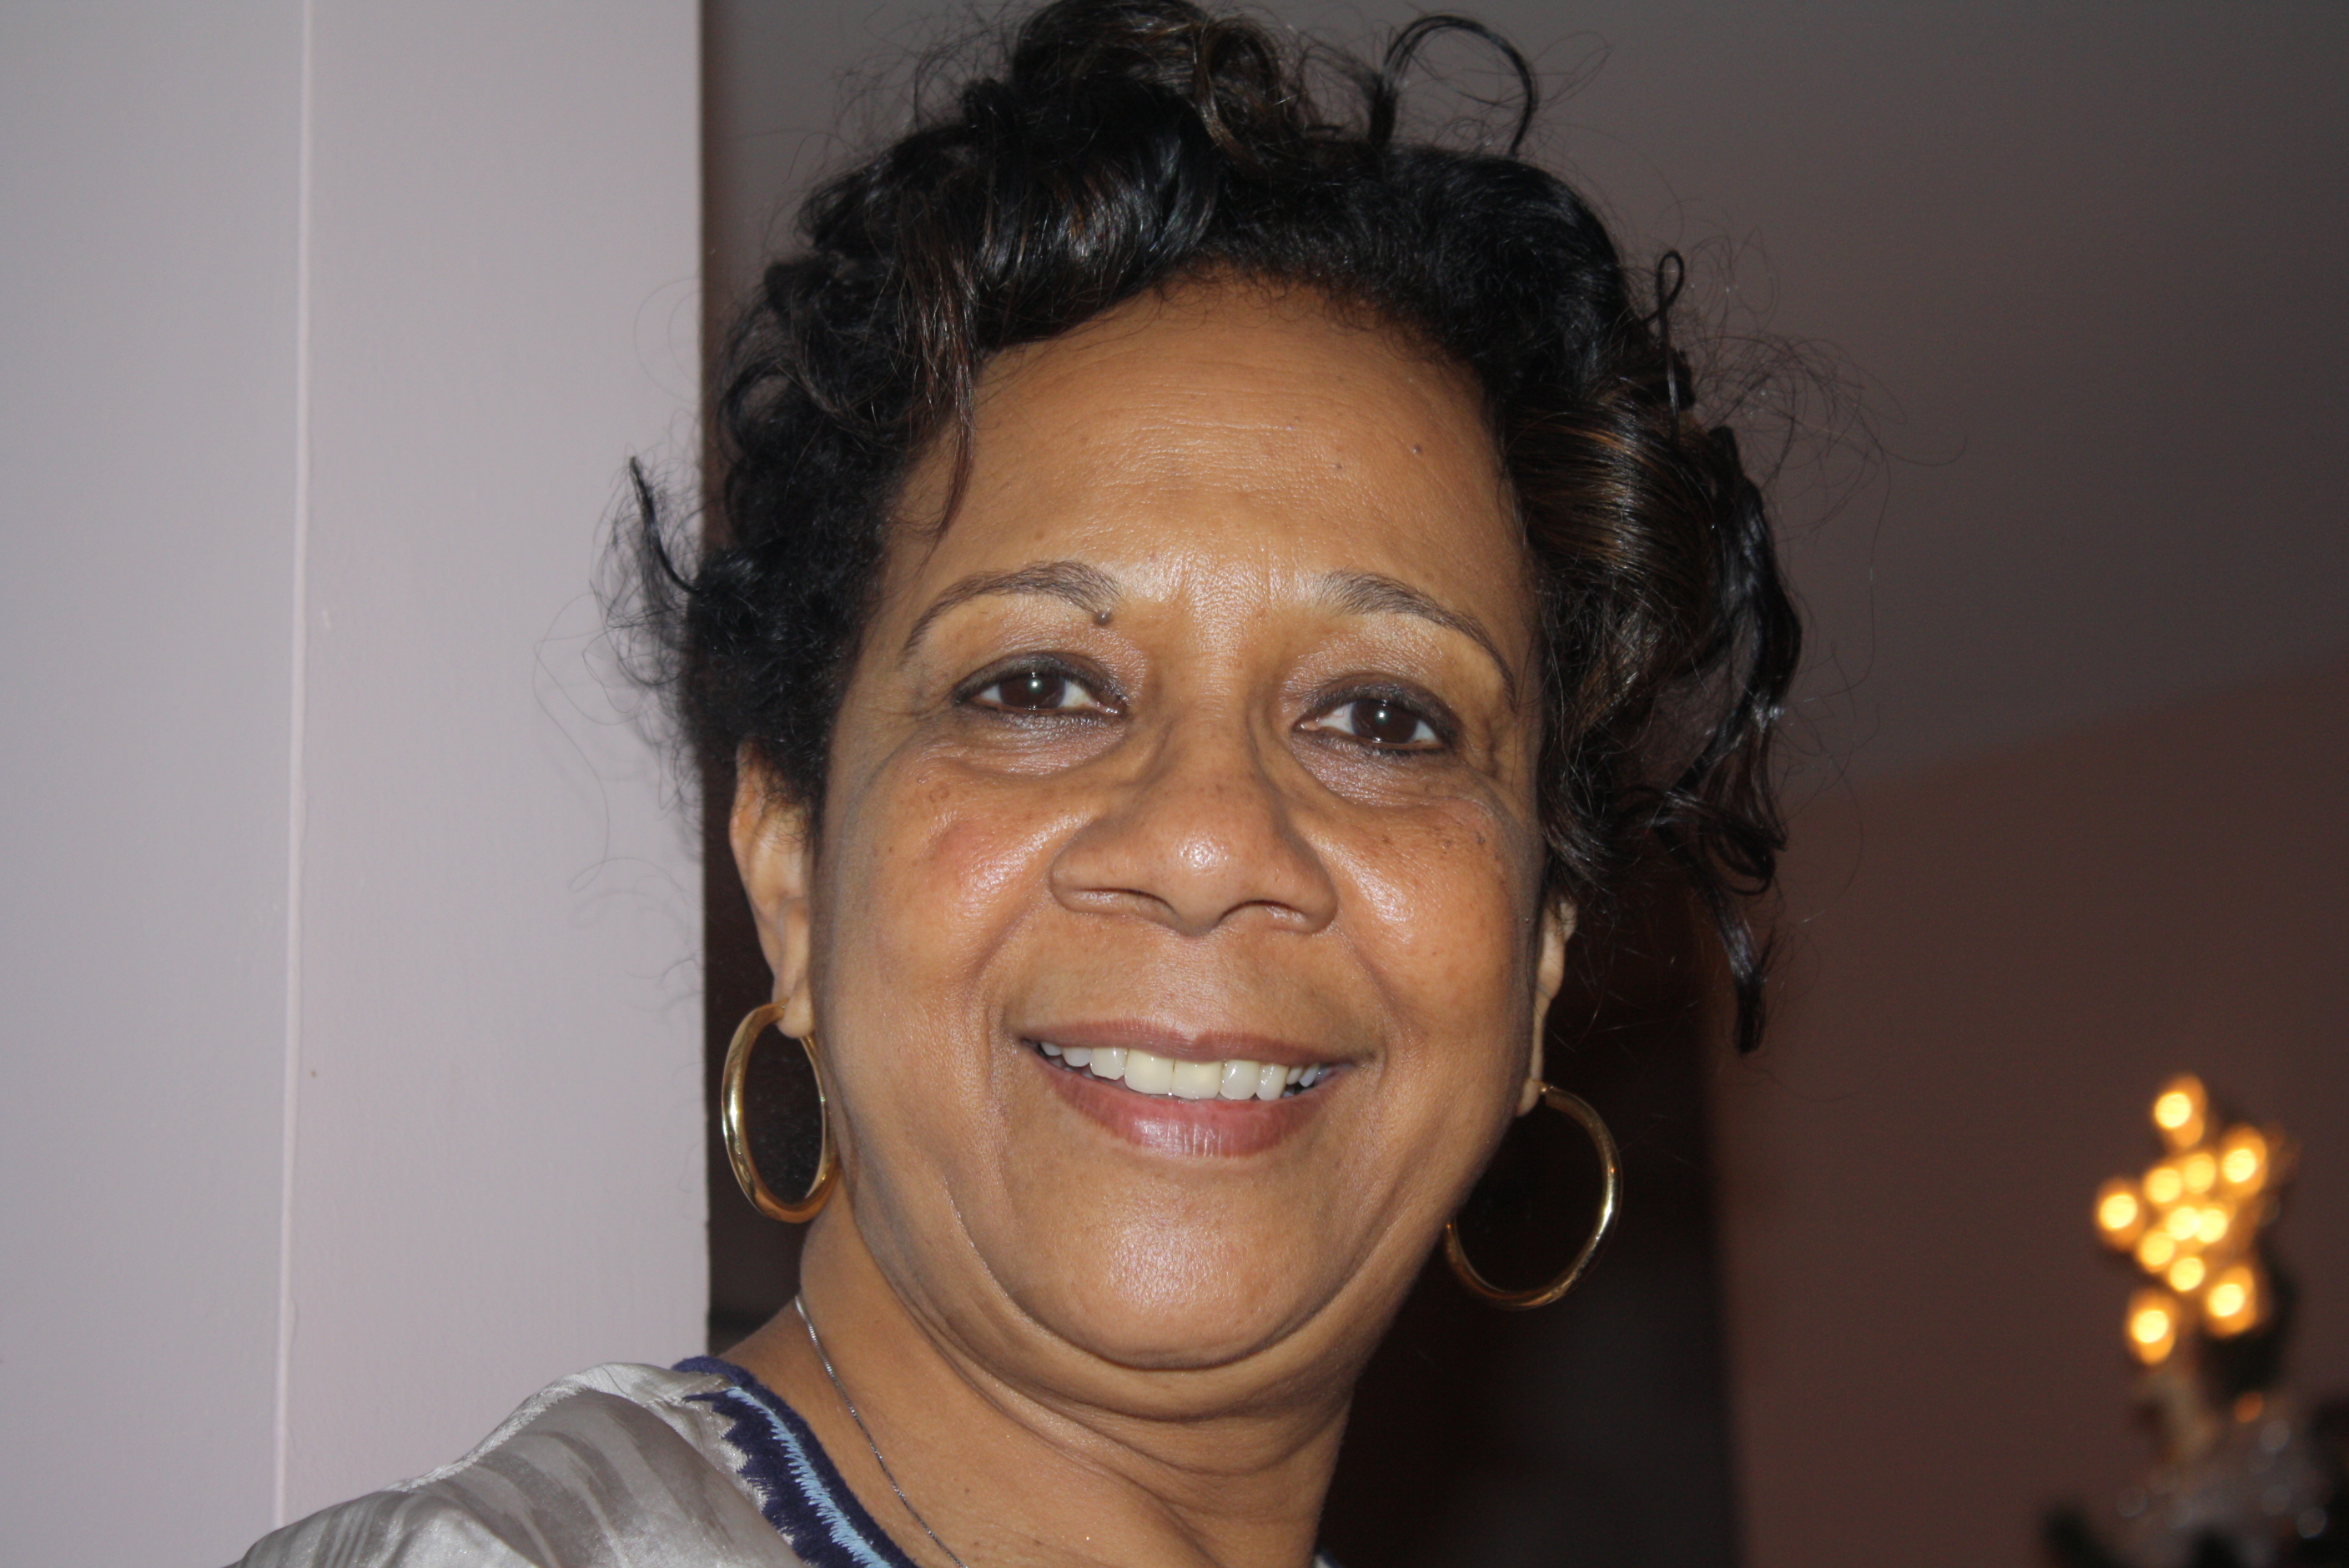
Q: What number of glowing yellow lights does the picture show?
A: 11